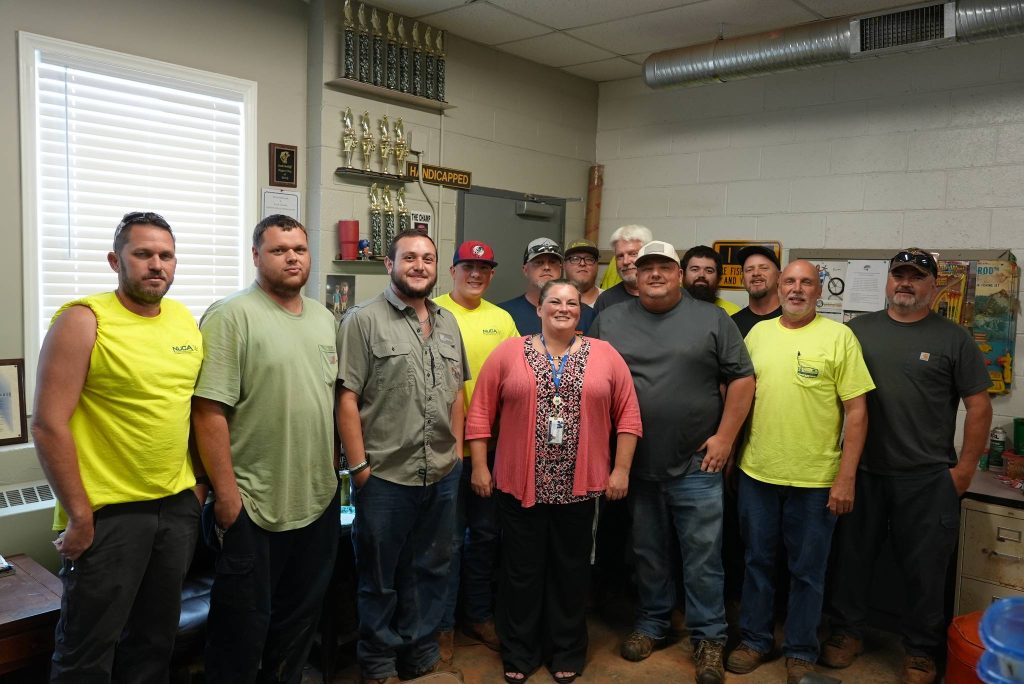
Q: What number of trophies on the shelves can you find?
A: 15